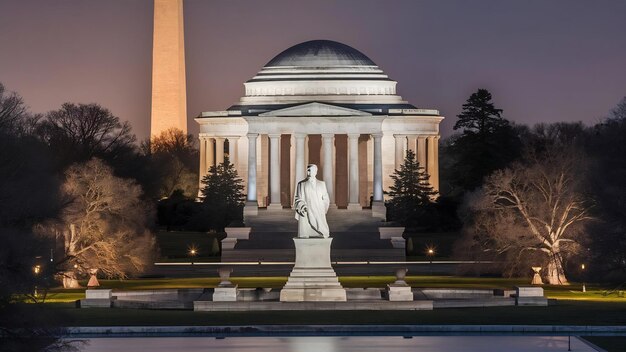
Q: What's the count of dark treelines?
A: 2